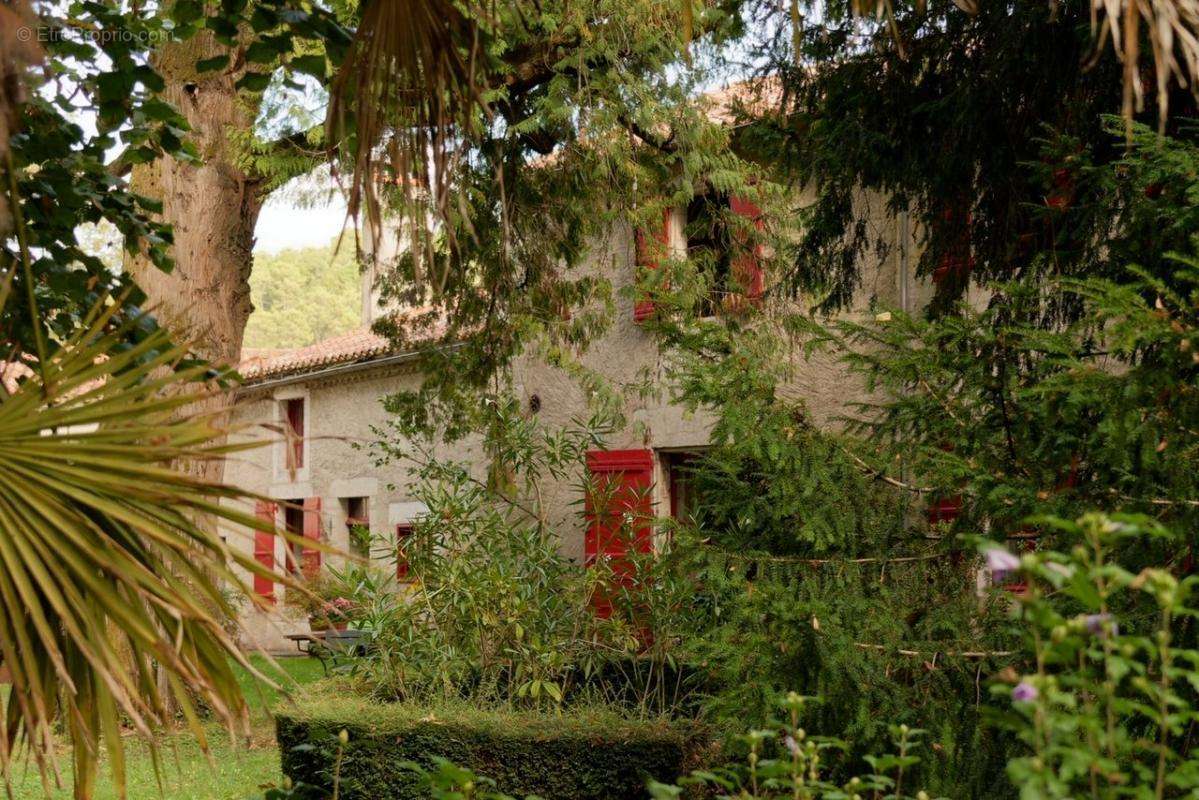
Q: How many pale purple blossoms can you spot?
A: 3